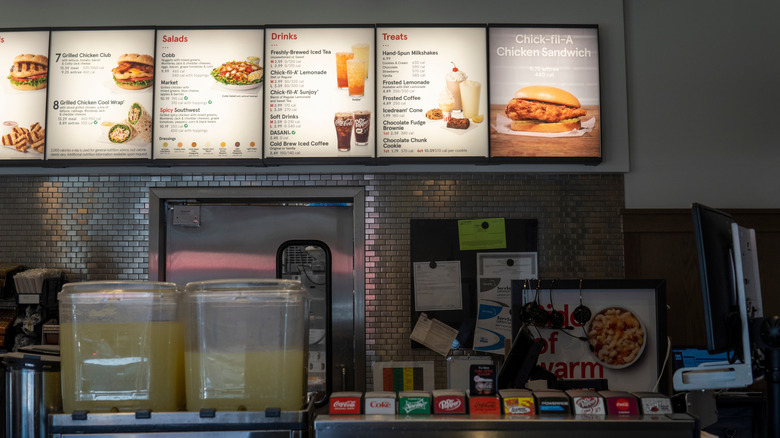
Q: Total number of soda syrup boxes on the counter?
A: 10